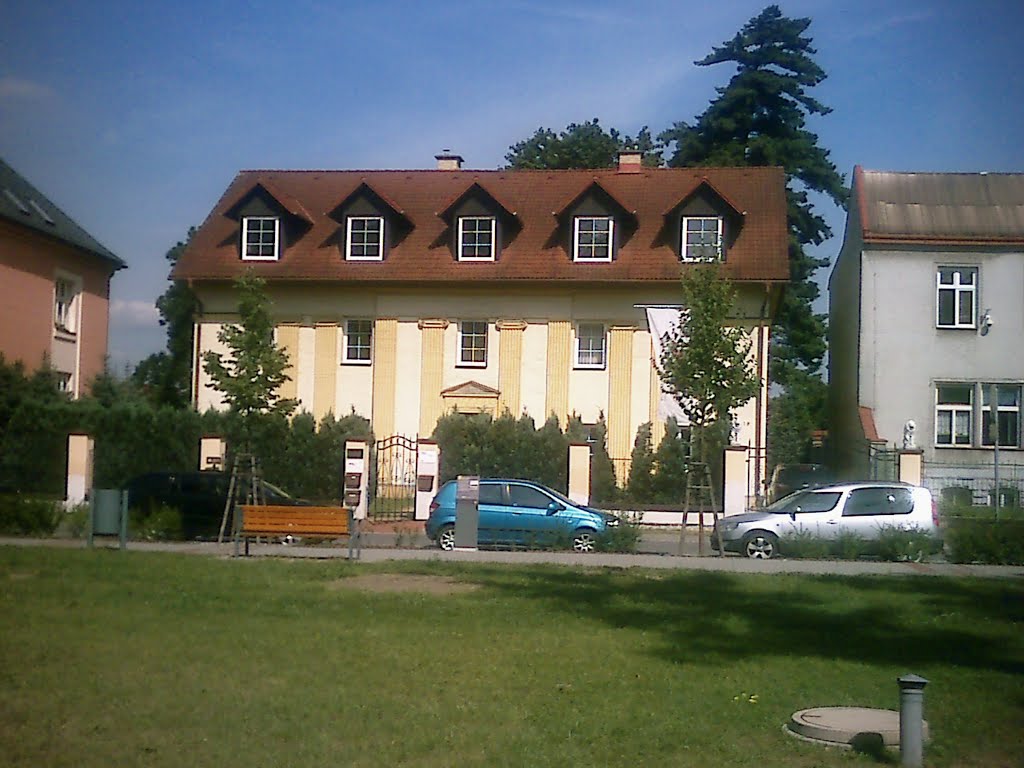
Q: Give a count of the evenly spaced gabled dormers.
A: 5